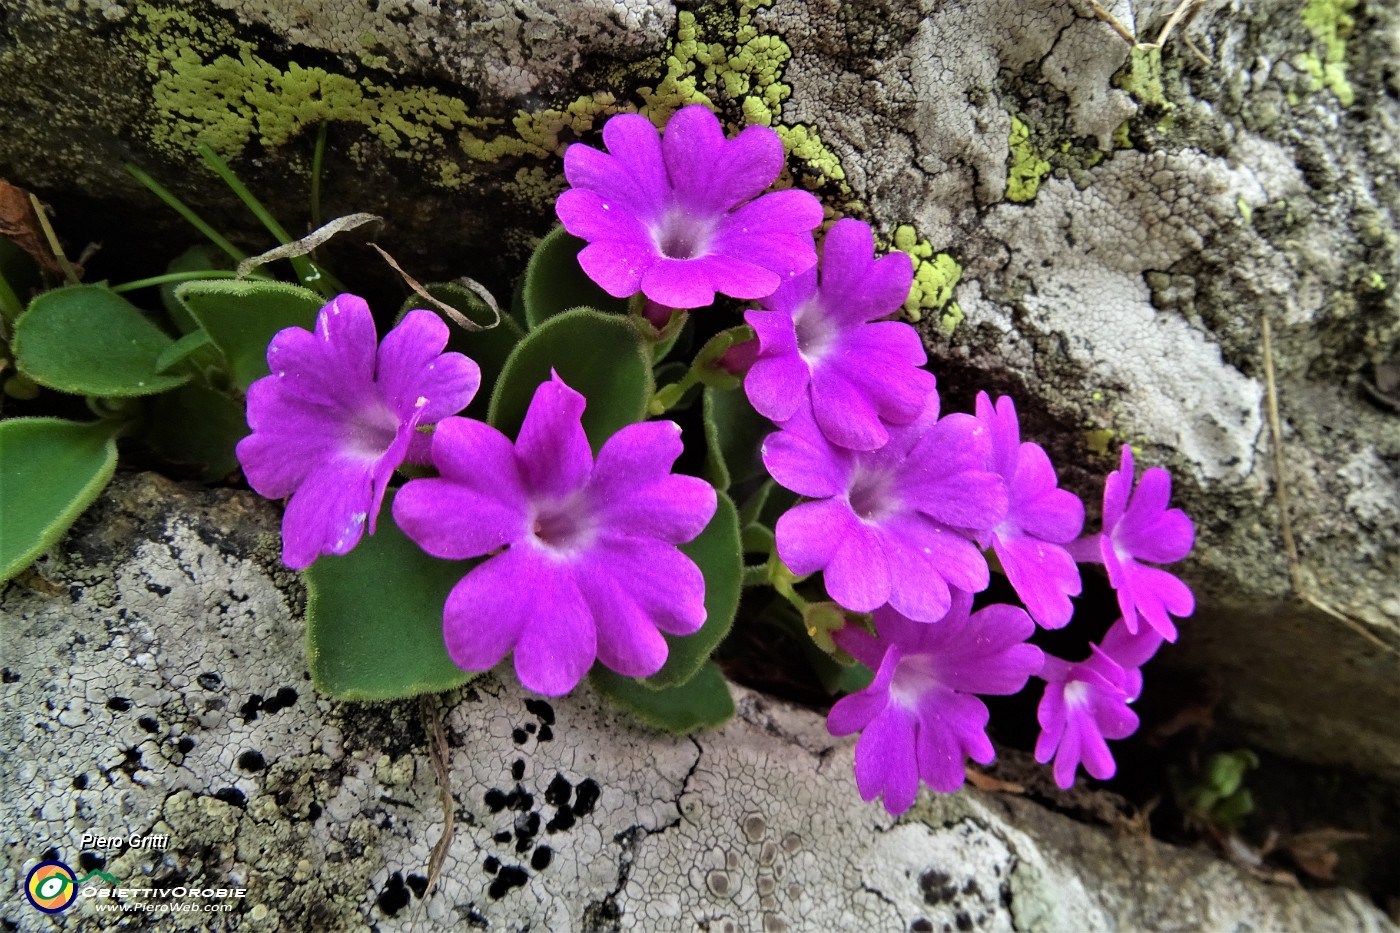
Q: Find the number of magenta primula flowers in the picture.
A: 9